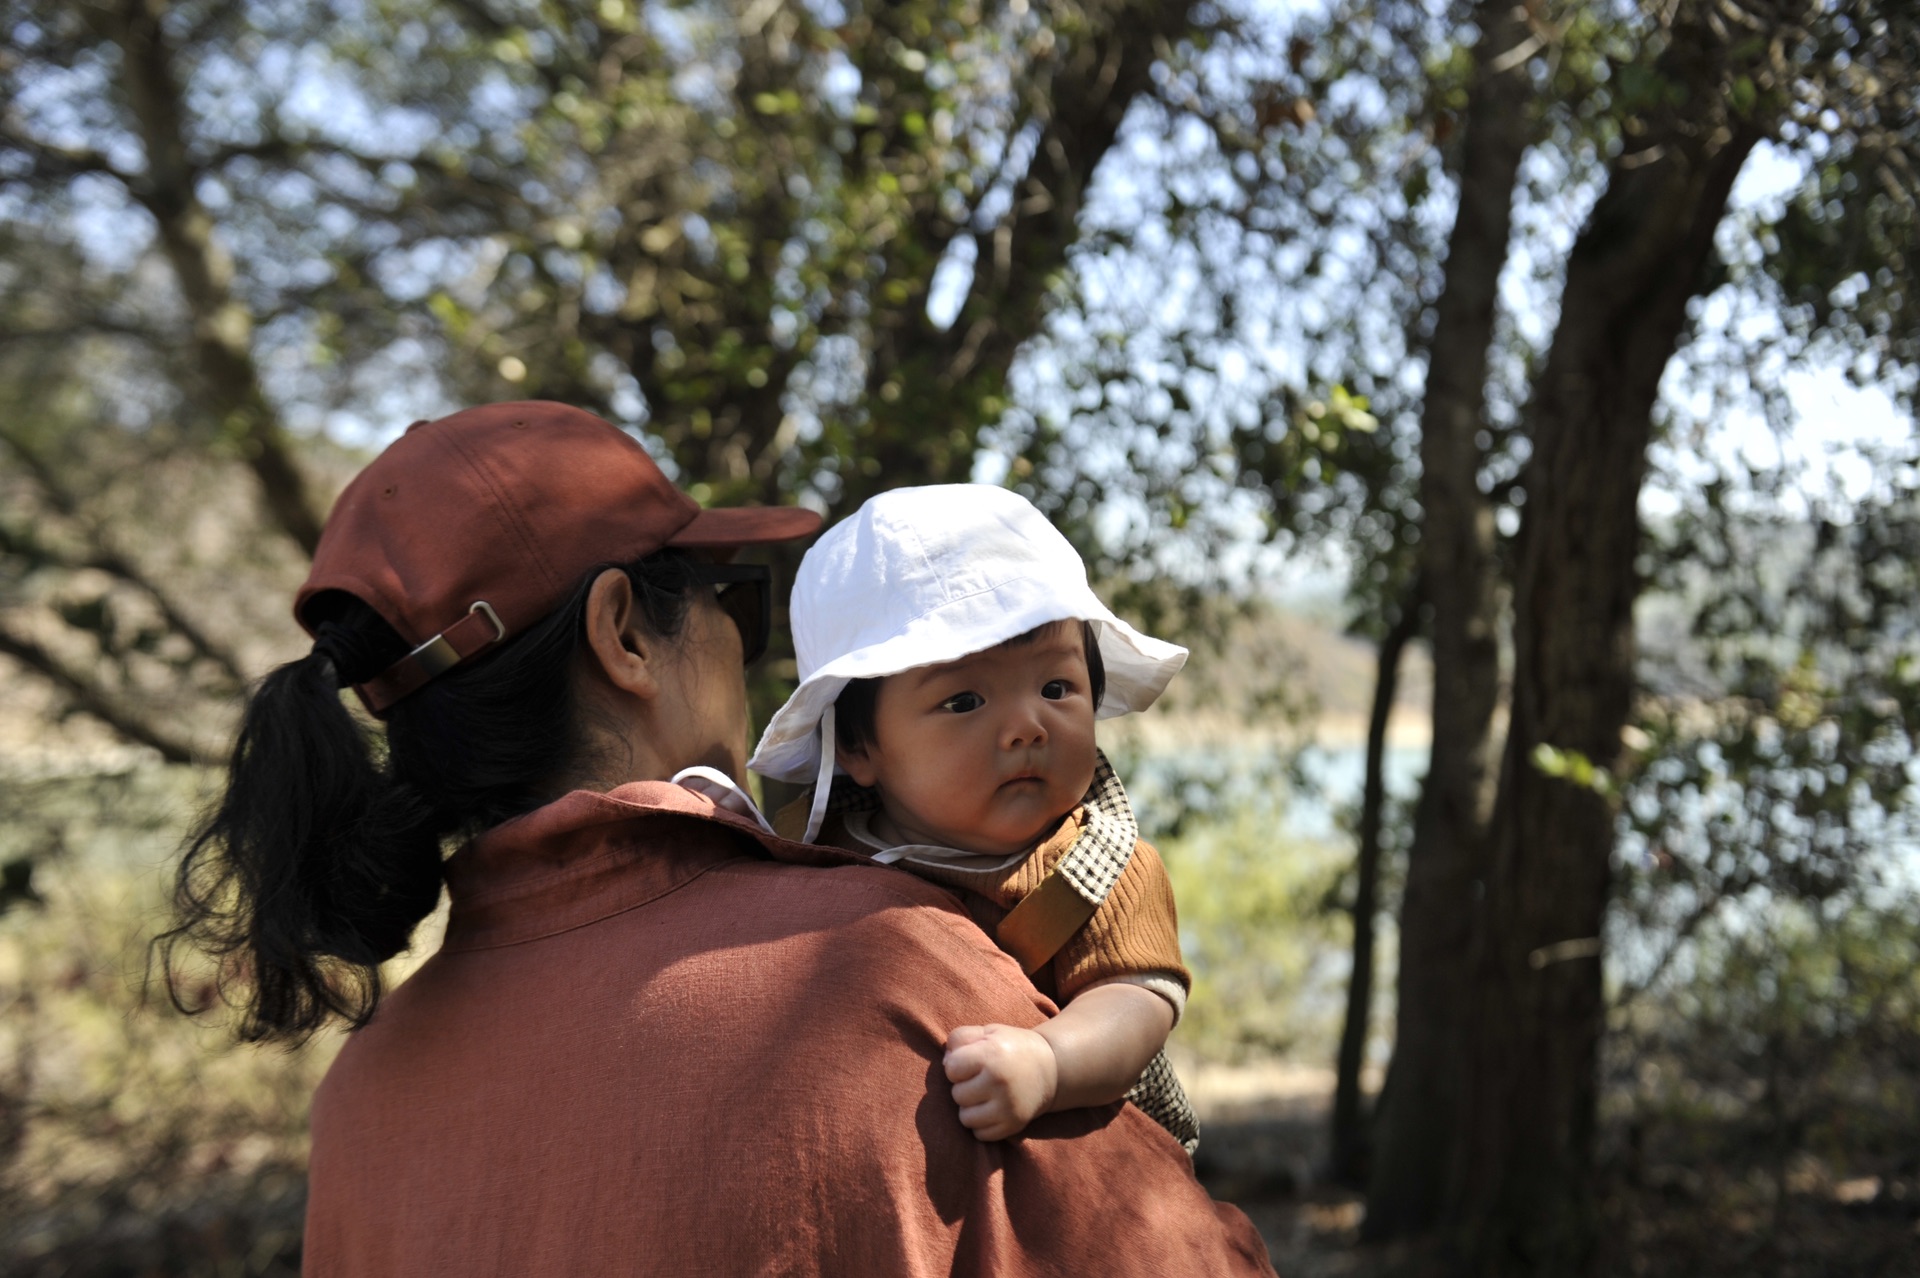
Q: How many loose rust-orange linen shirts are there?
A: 1